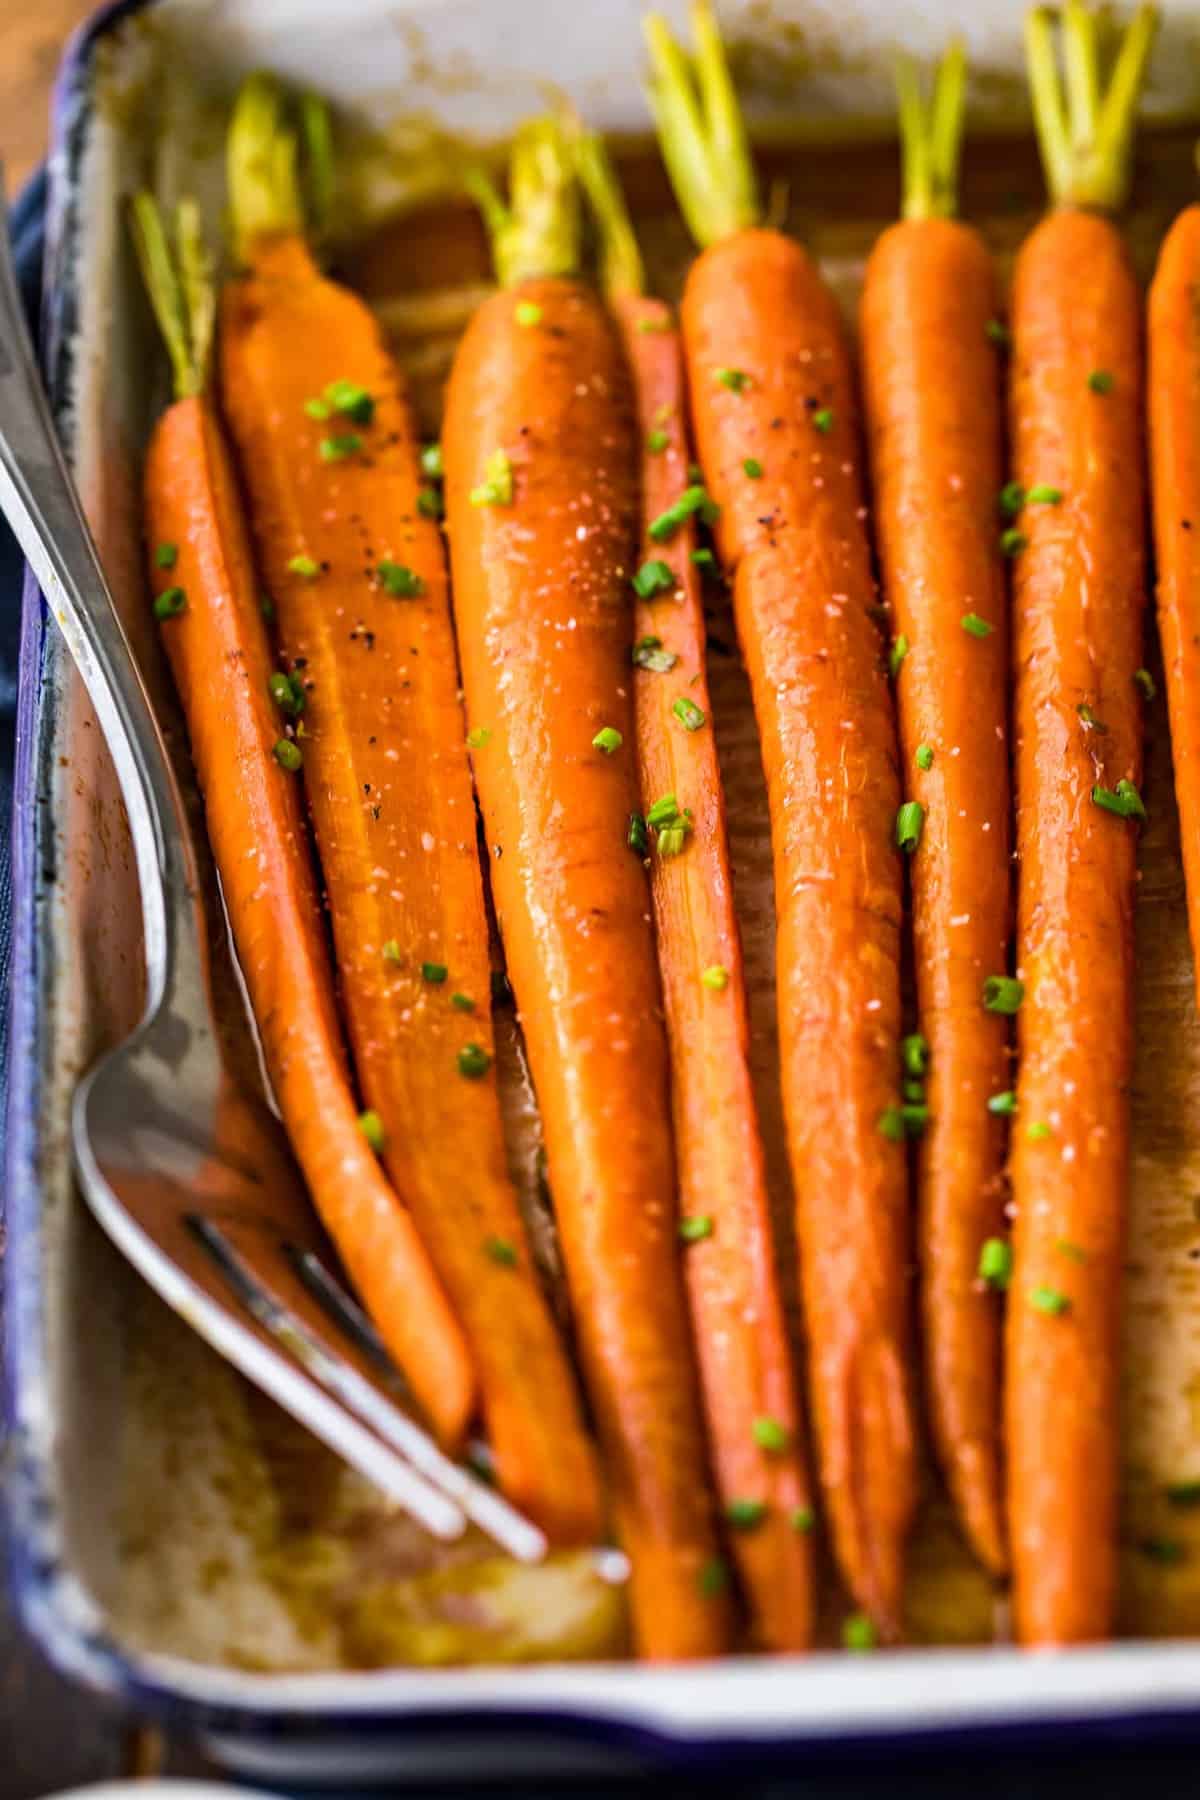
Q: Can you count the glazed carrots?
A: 8